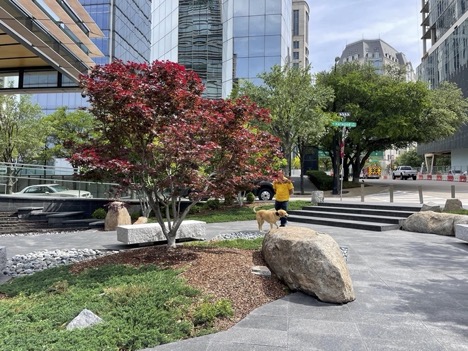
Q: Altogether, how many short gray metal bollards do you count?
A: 4